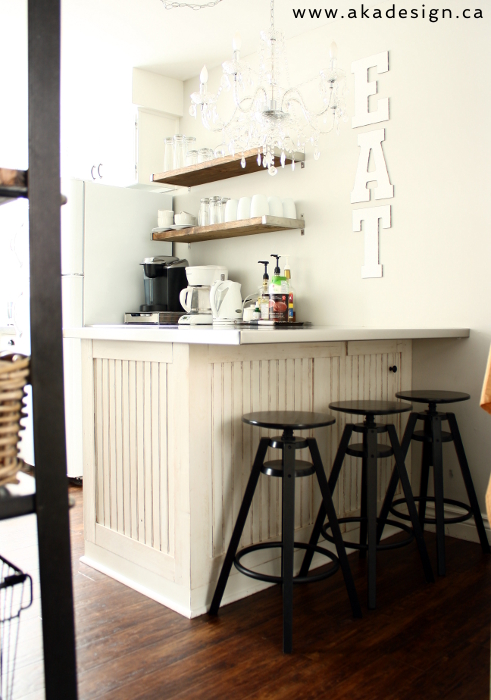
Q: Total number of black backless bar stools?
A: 3